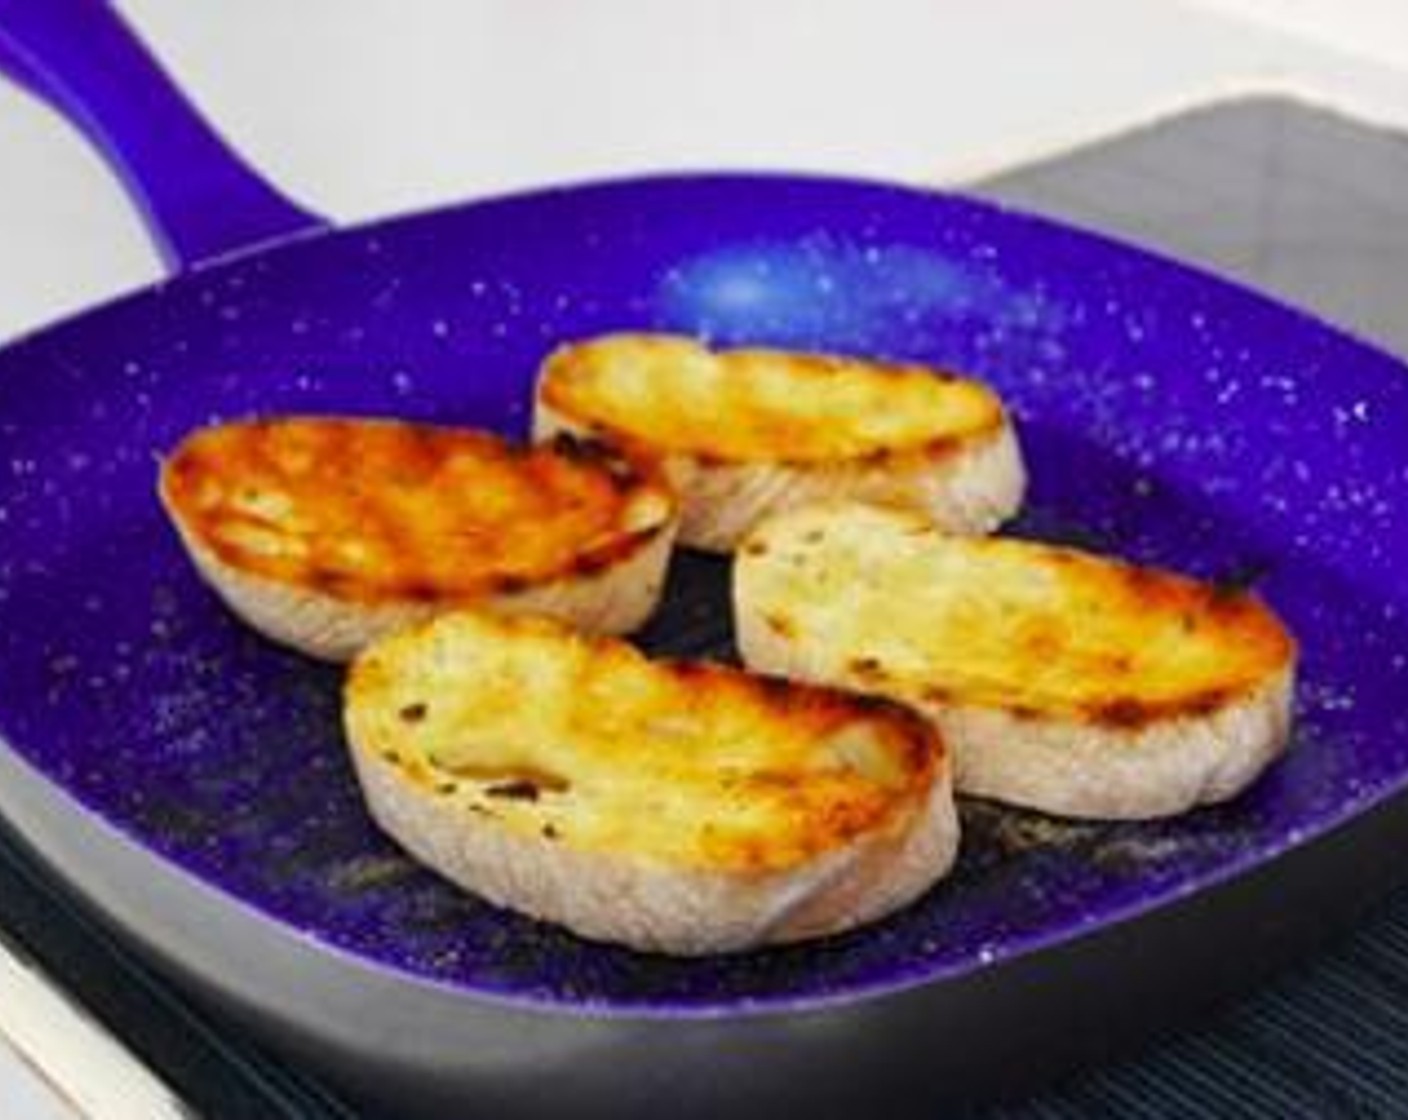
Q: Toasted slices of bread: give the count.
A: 4